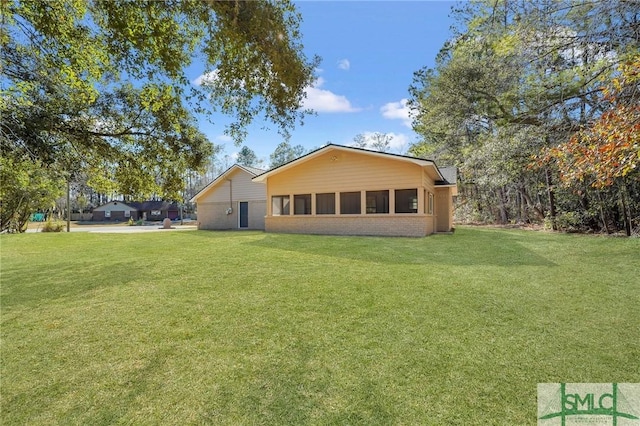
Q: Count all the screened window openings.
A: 6